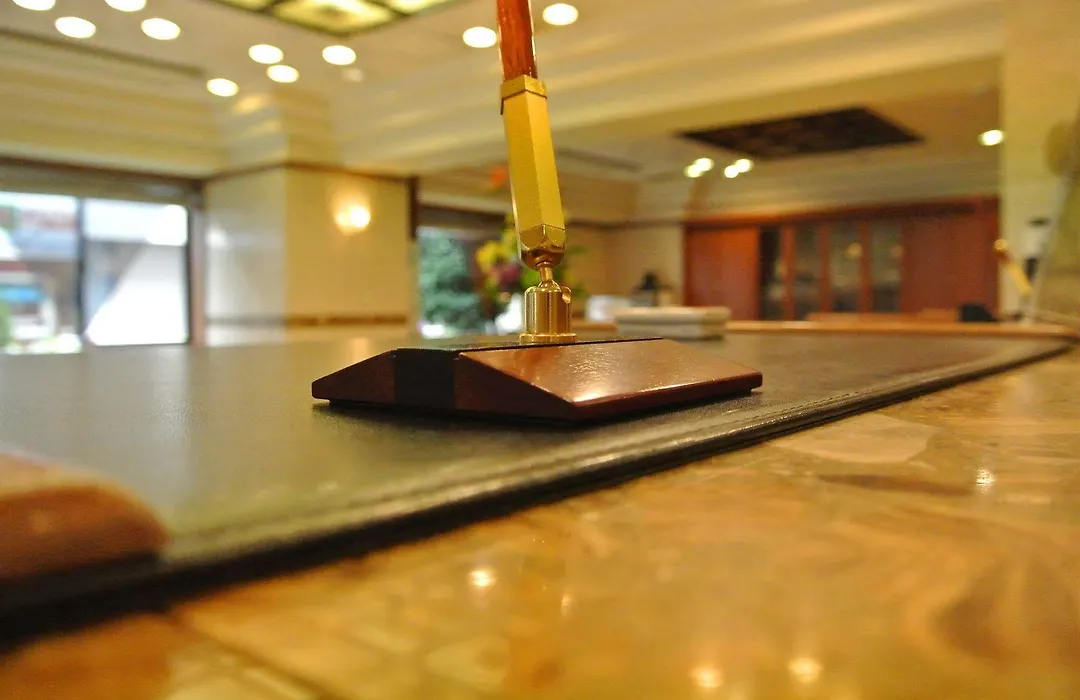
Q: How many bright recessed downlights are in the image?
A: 15